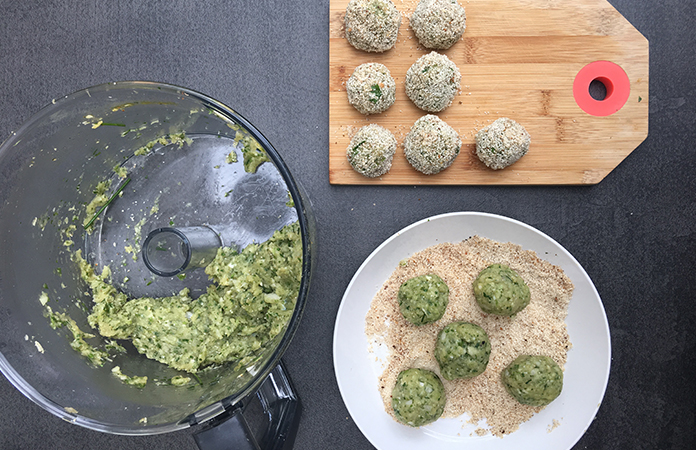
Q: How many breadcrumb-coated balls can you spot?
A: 7